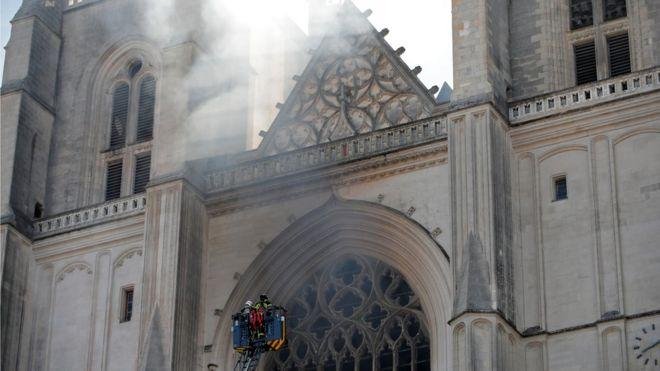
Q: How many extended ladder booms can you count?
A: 1